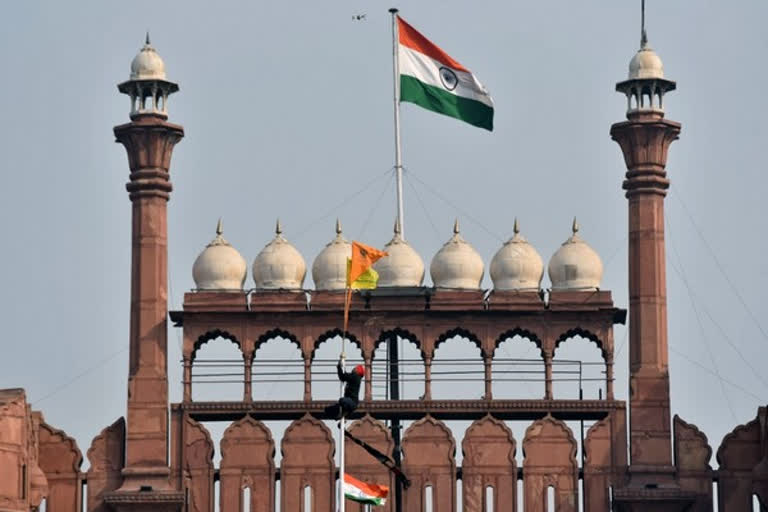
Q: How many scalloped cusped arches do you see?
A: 7